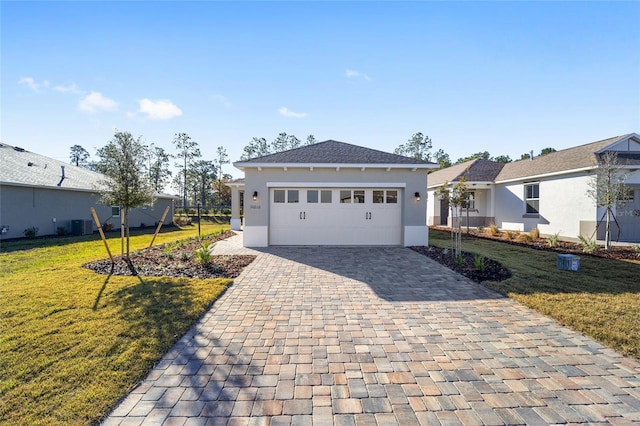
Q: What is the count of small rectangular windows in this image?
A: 8